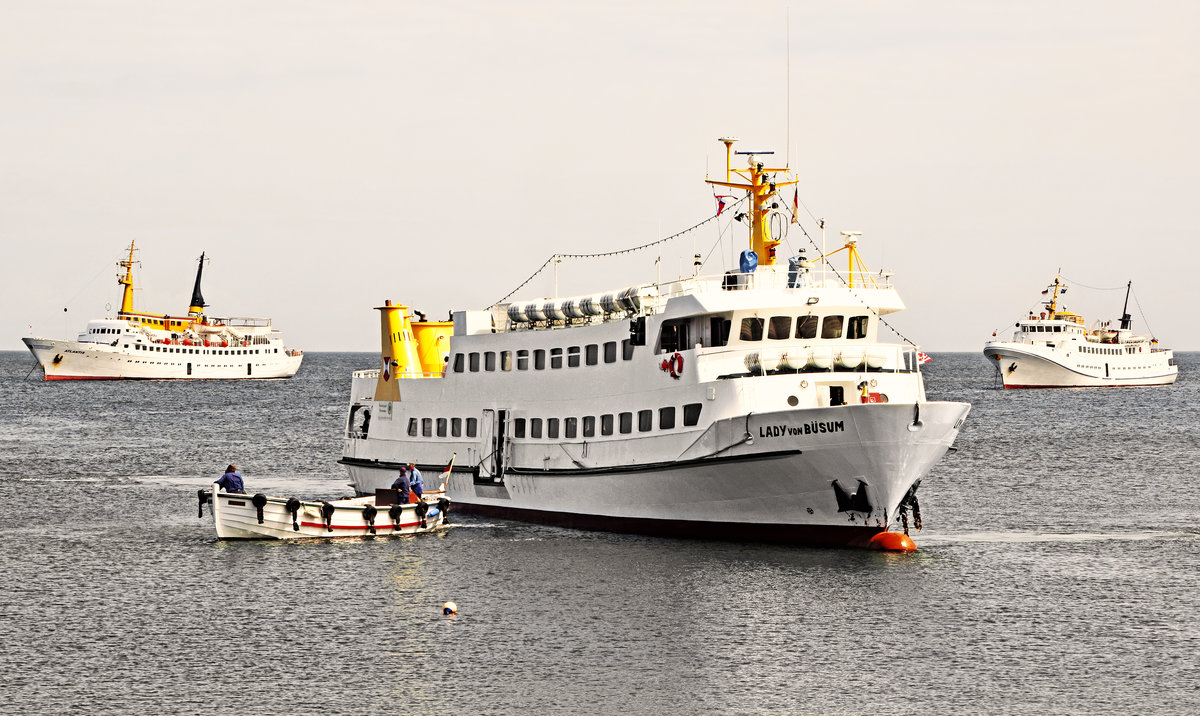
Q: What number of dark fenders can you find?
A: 8